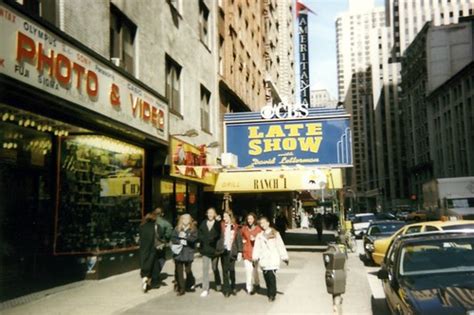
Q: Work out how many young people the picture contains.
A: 5